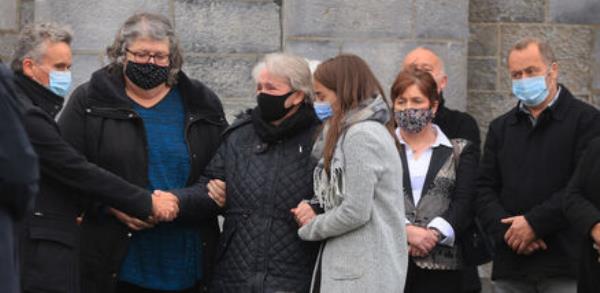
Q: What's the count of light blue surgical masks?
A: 3